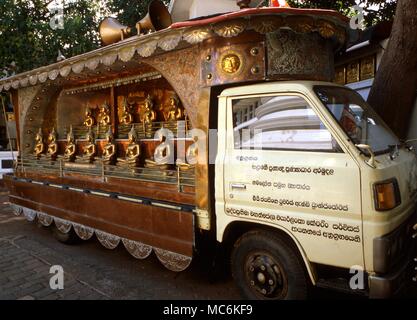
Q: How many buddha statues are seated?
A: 13